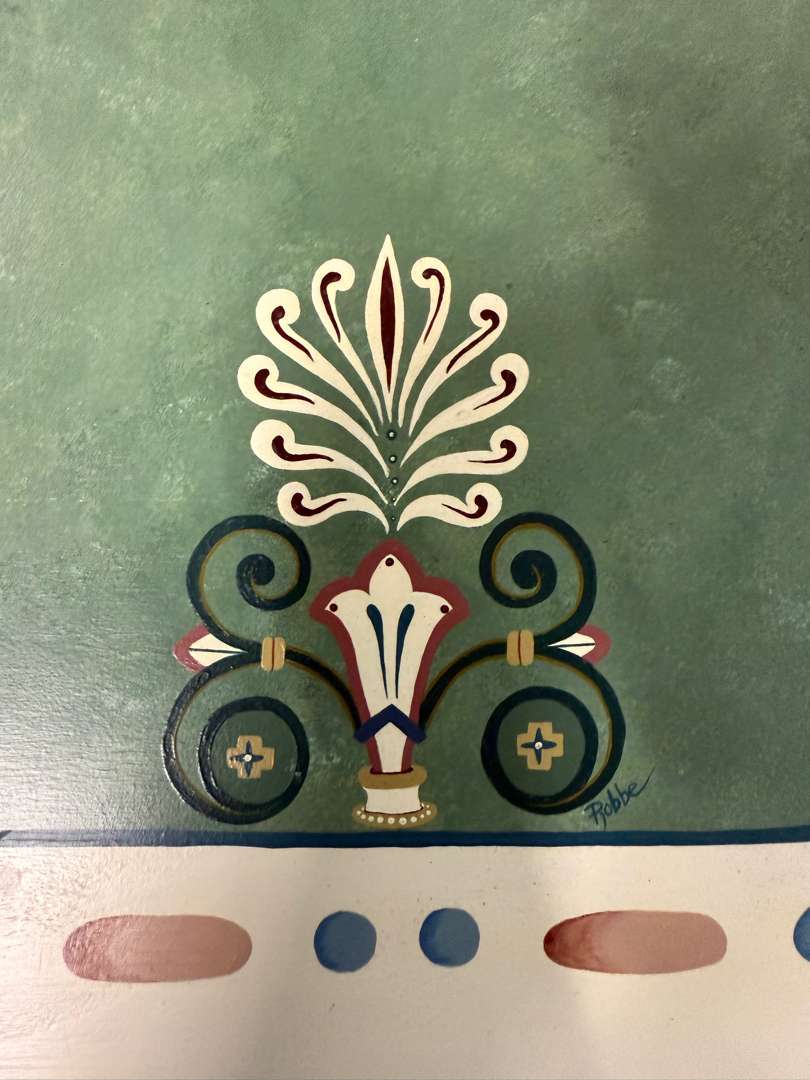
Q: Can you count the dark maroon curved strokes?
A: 10